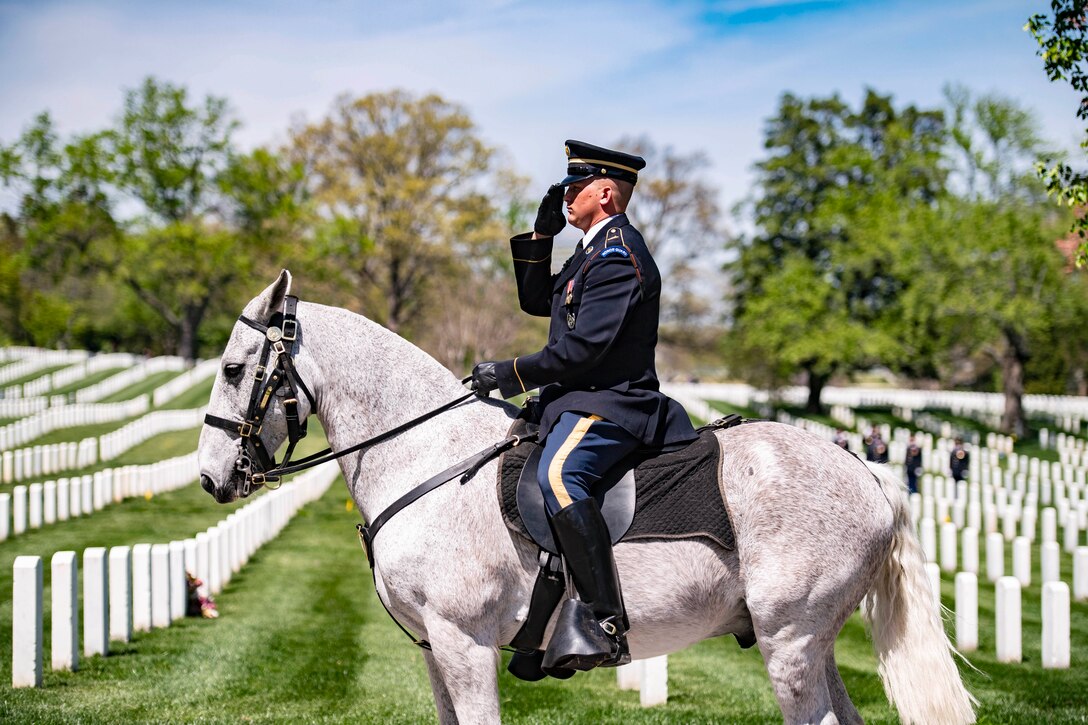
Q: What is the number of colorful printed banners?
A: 0